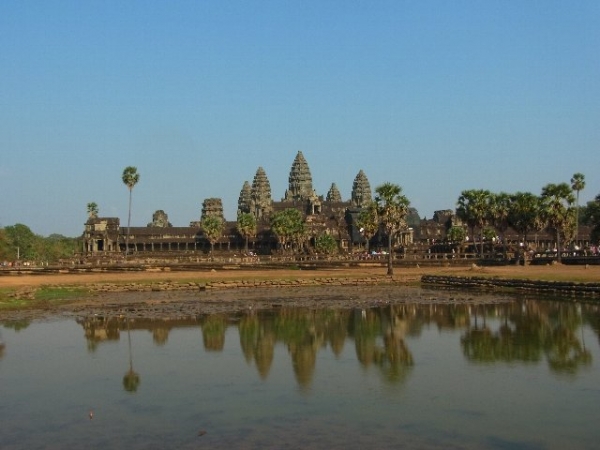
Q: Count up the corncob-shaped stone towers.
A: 5